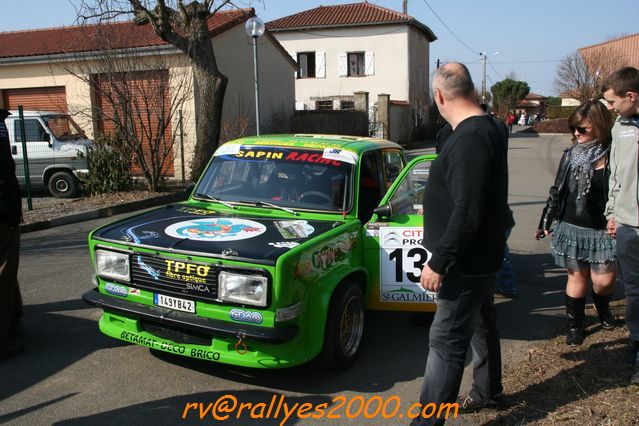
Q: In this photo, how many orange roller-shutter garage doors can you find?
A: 2